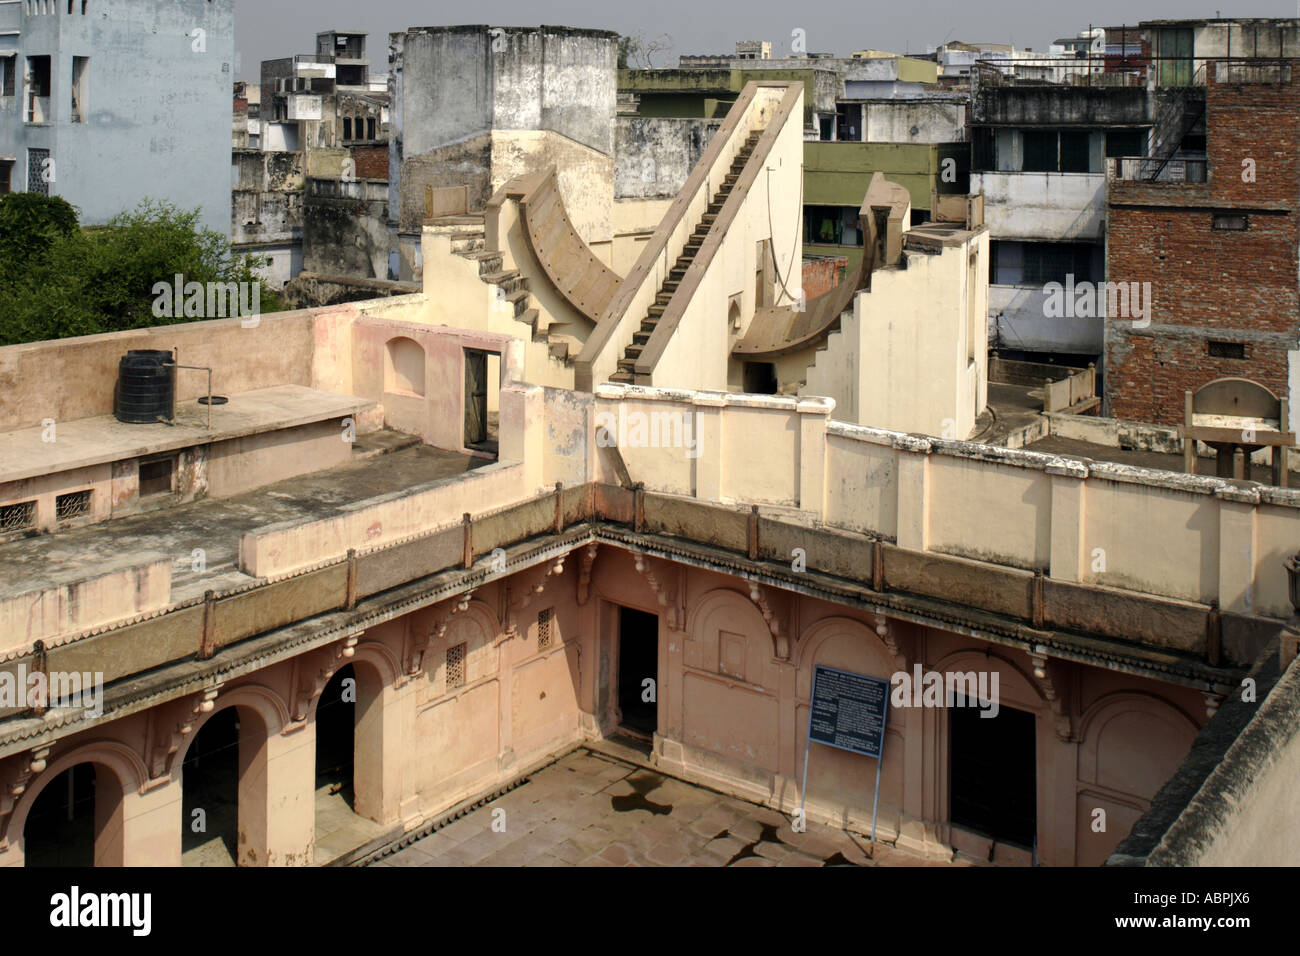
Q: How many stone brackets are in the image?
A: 11